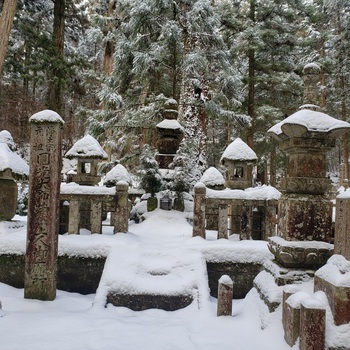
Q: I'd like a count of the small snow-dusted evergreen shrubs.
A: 2